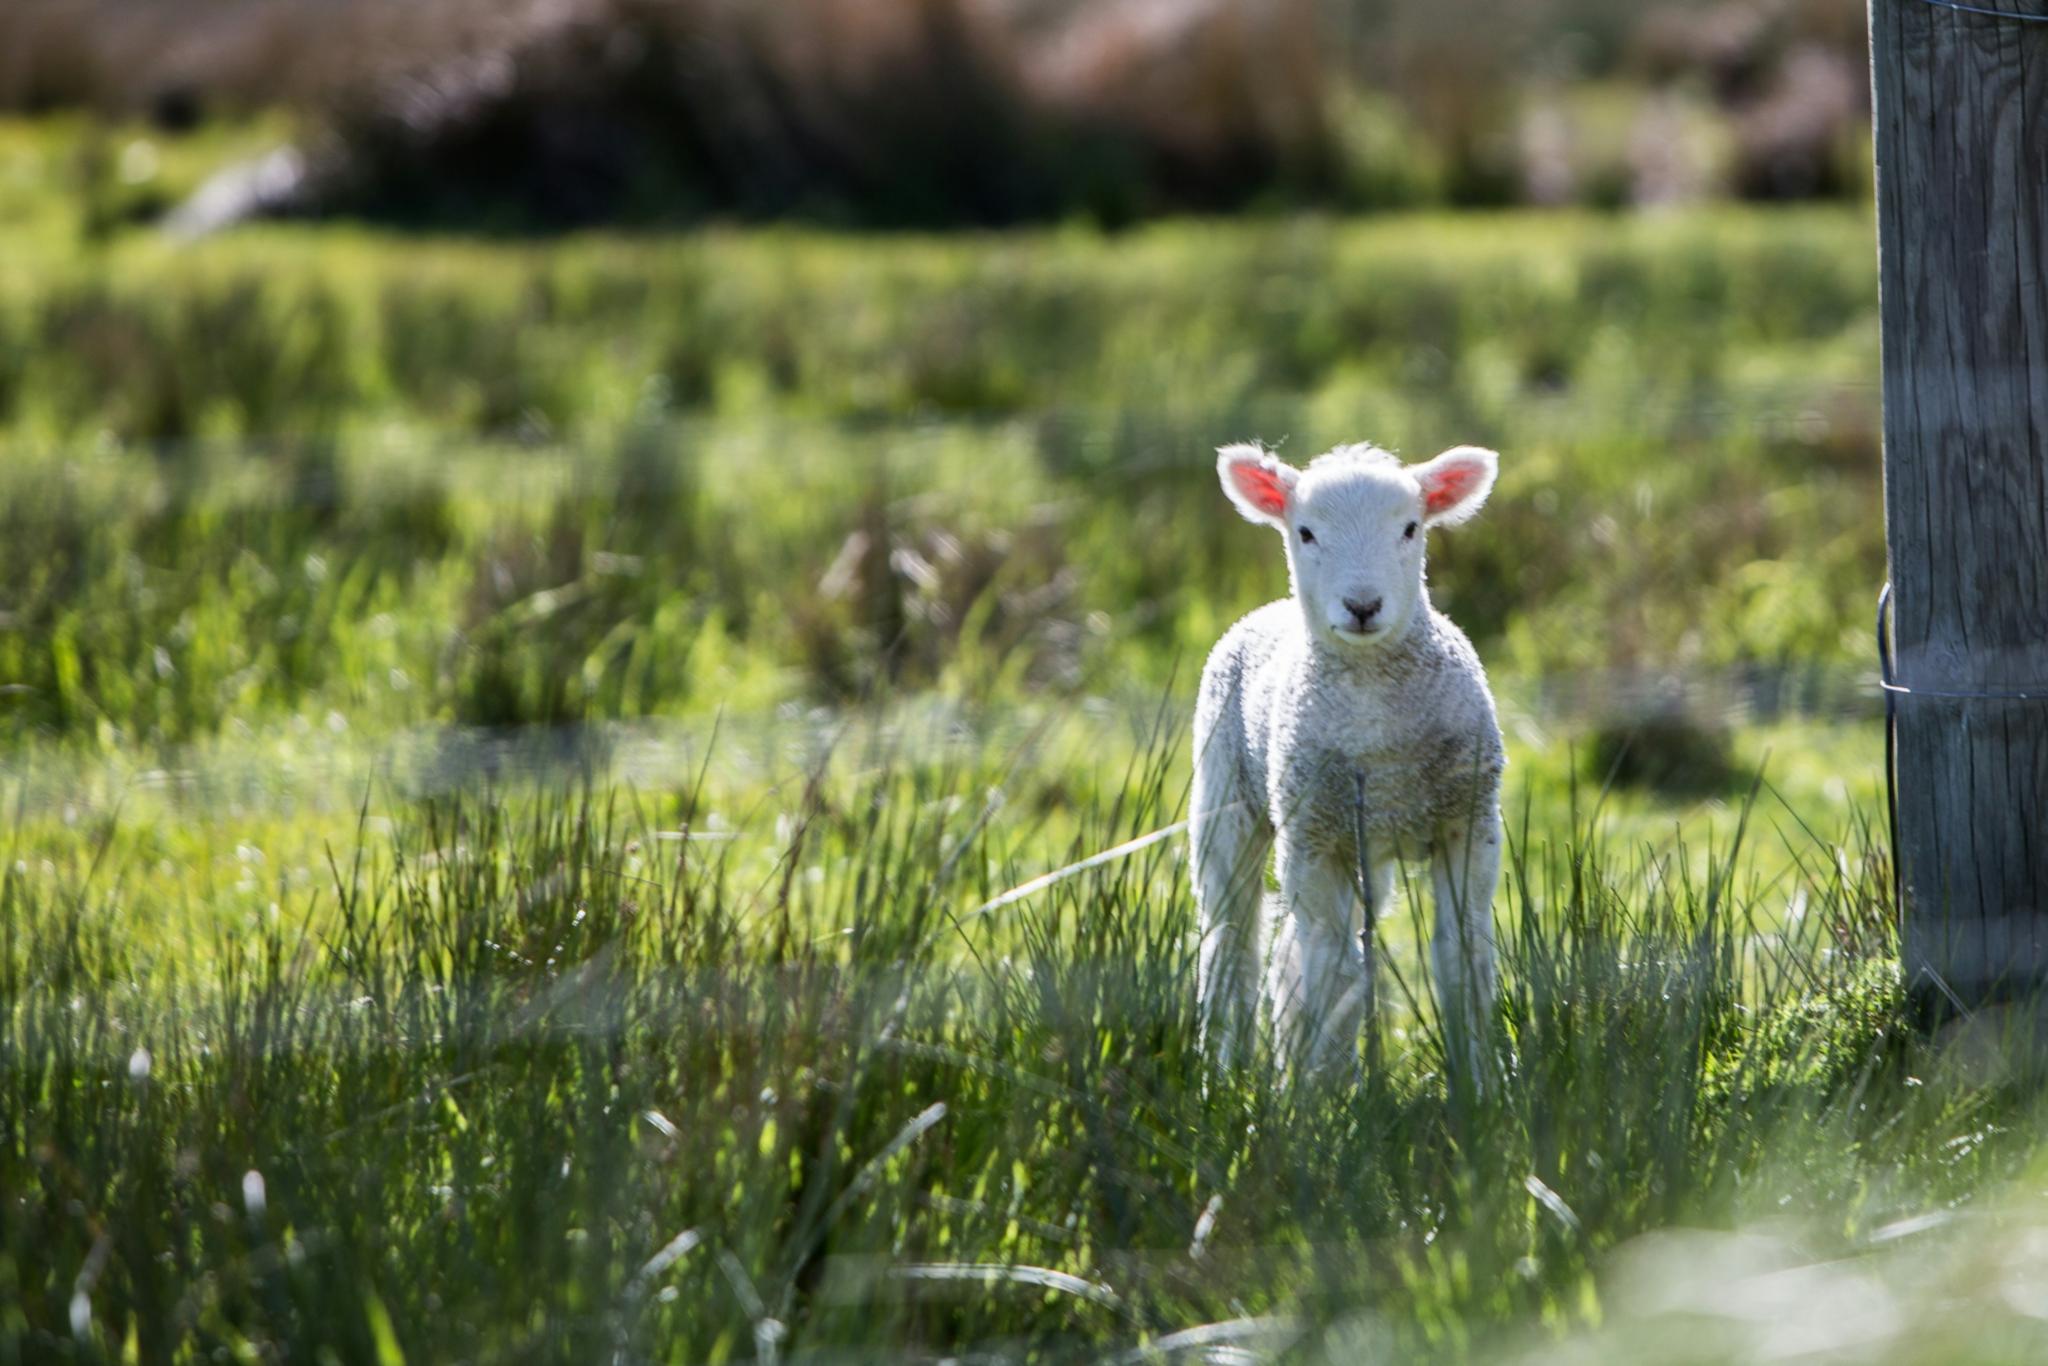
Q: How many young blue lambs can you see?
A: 0